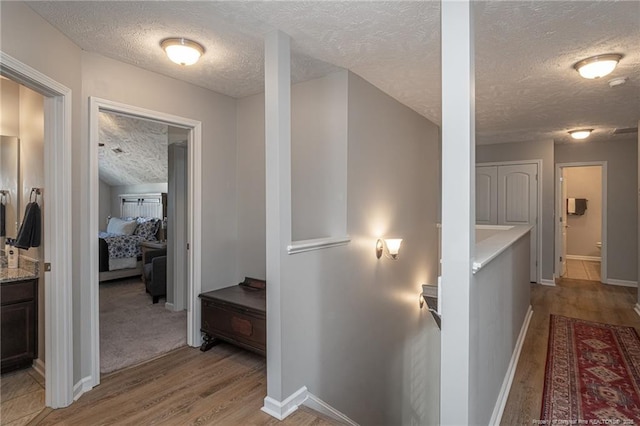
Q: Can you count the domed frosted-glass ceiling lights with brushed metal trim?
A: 3